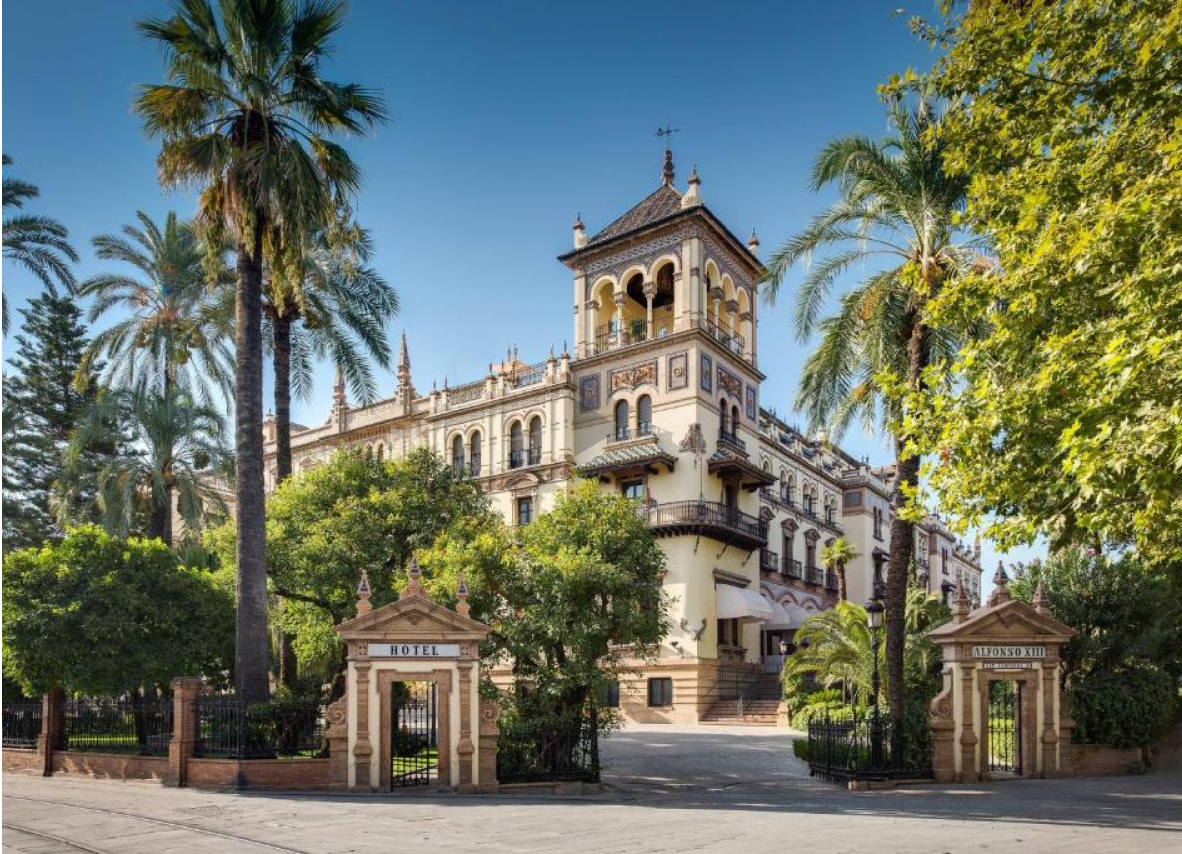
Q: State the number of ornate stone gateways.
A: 2